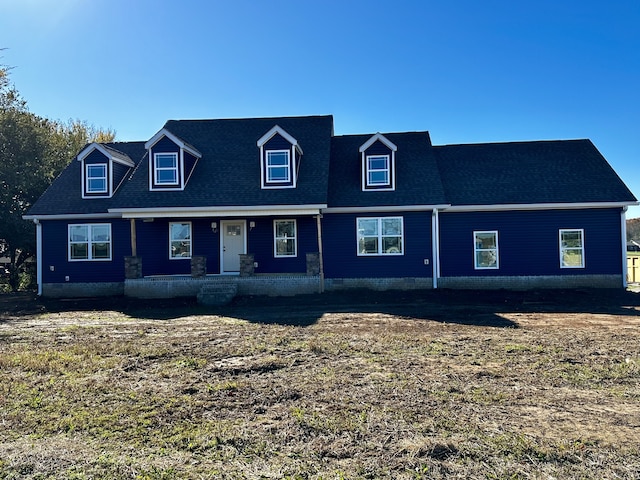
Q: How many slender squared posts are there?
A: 2